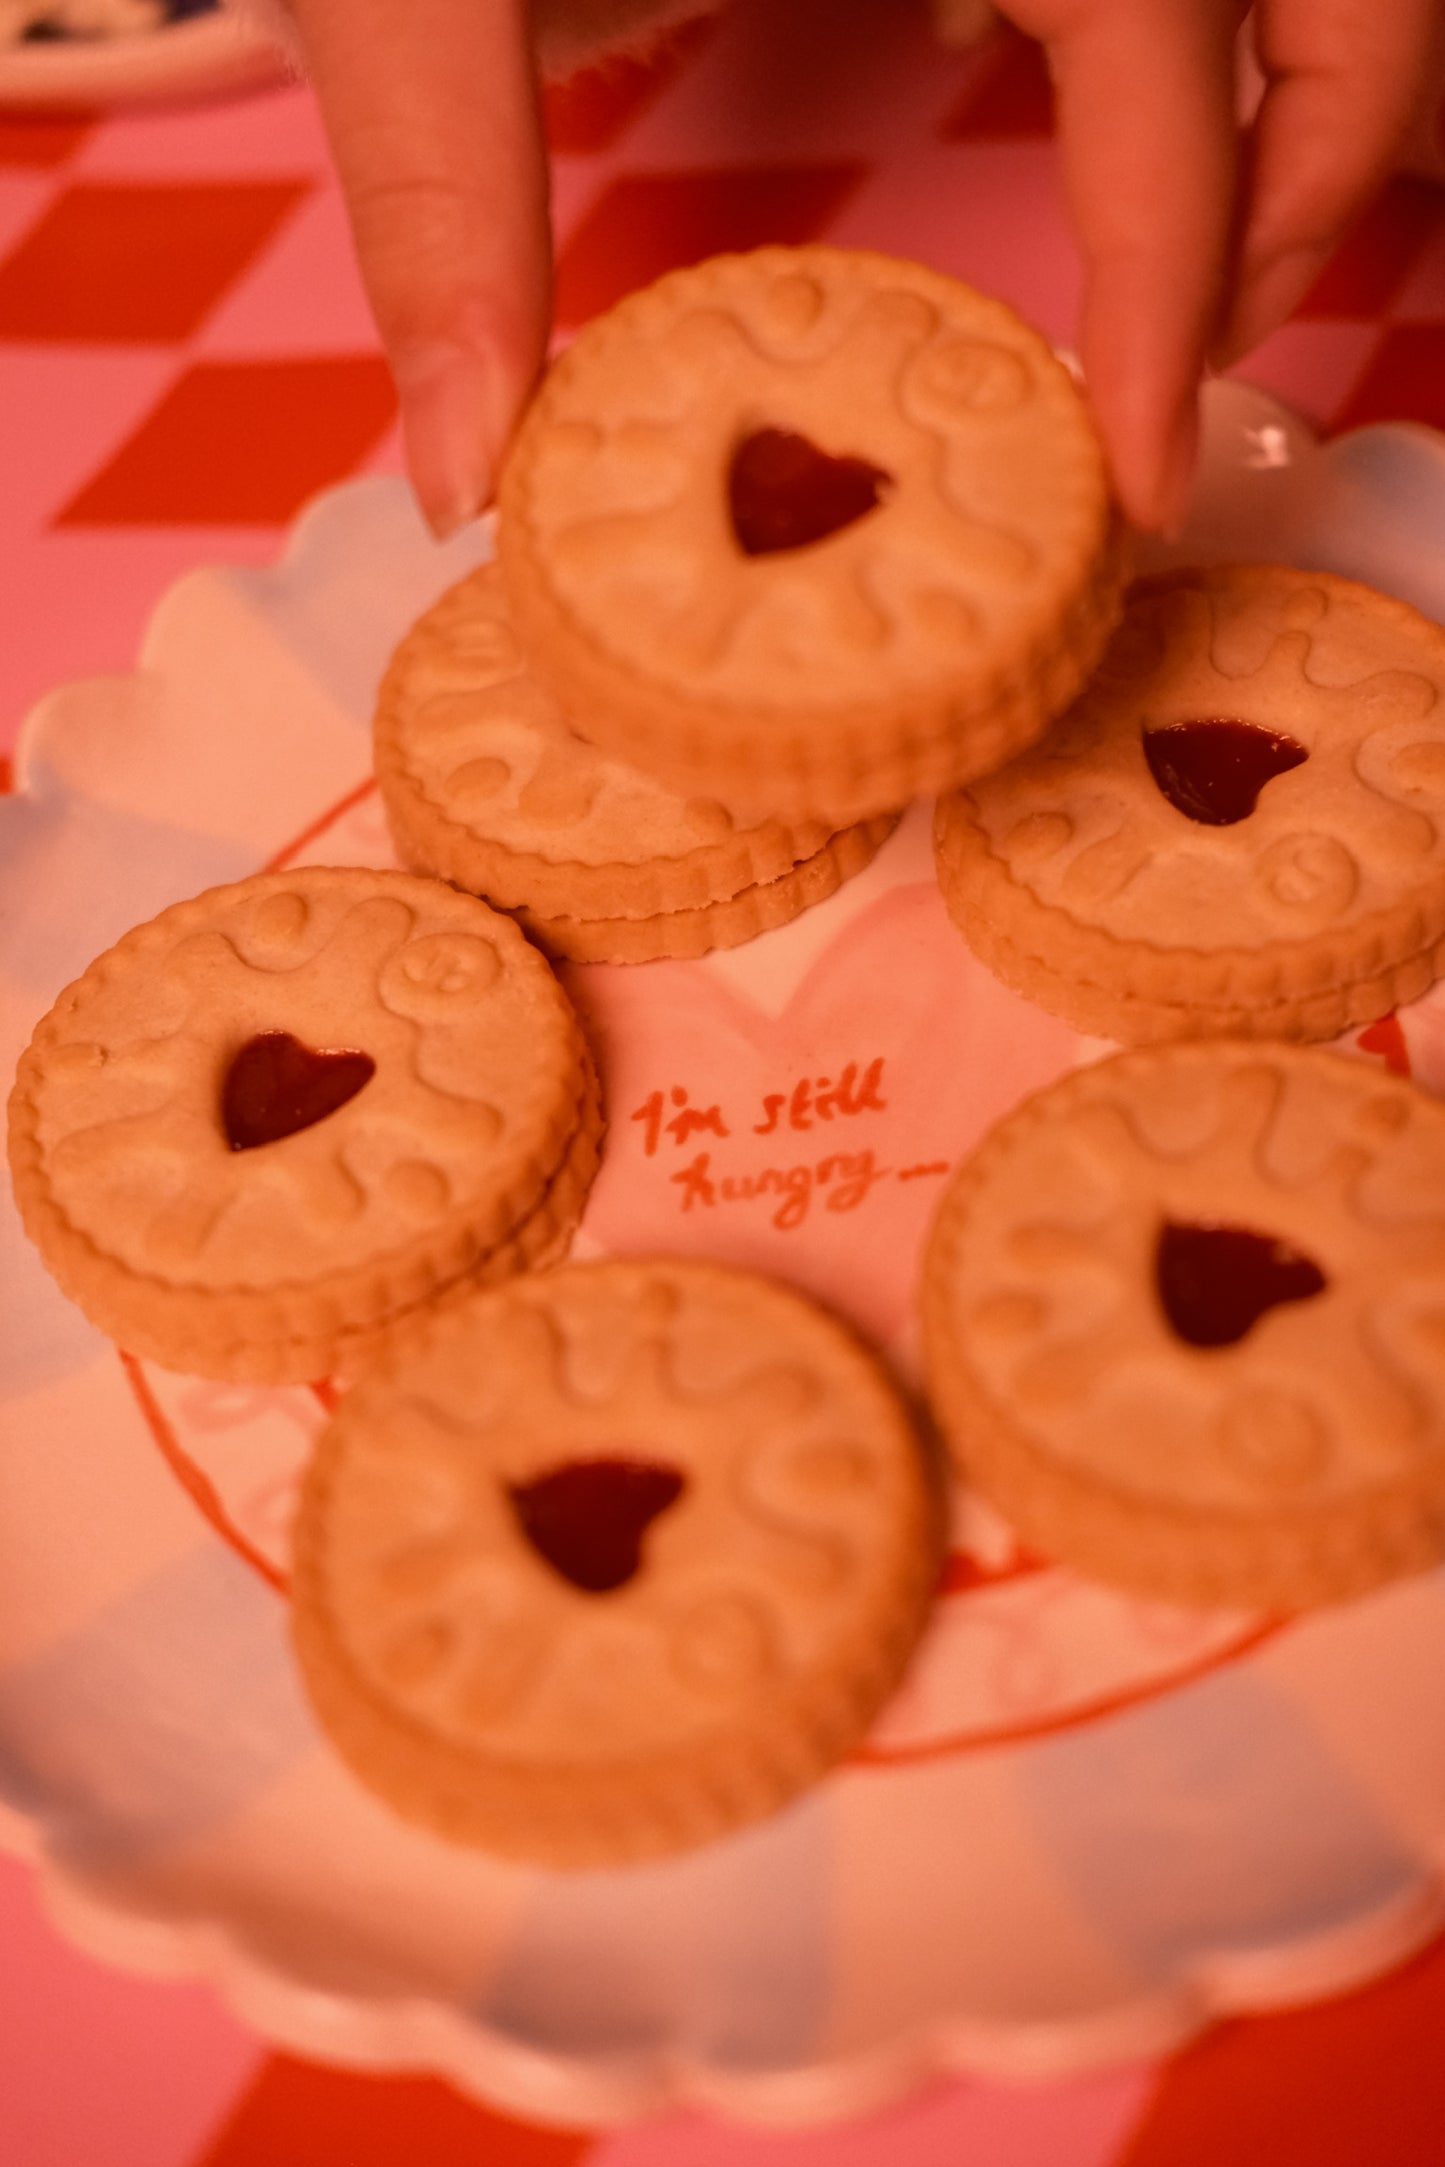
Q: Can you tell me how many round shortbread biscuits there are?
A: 6